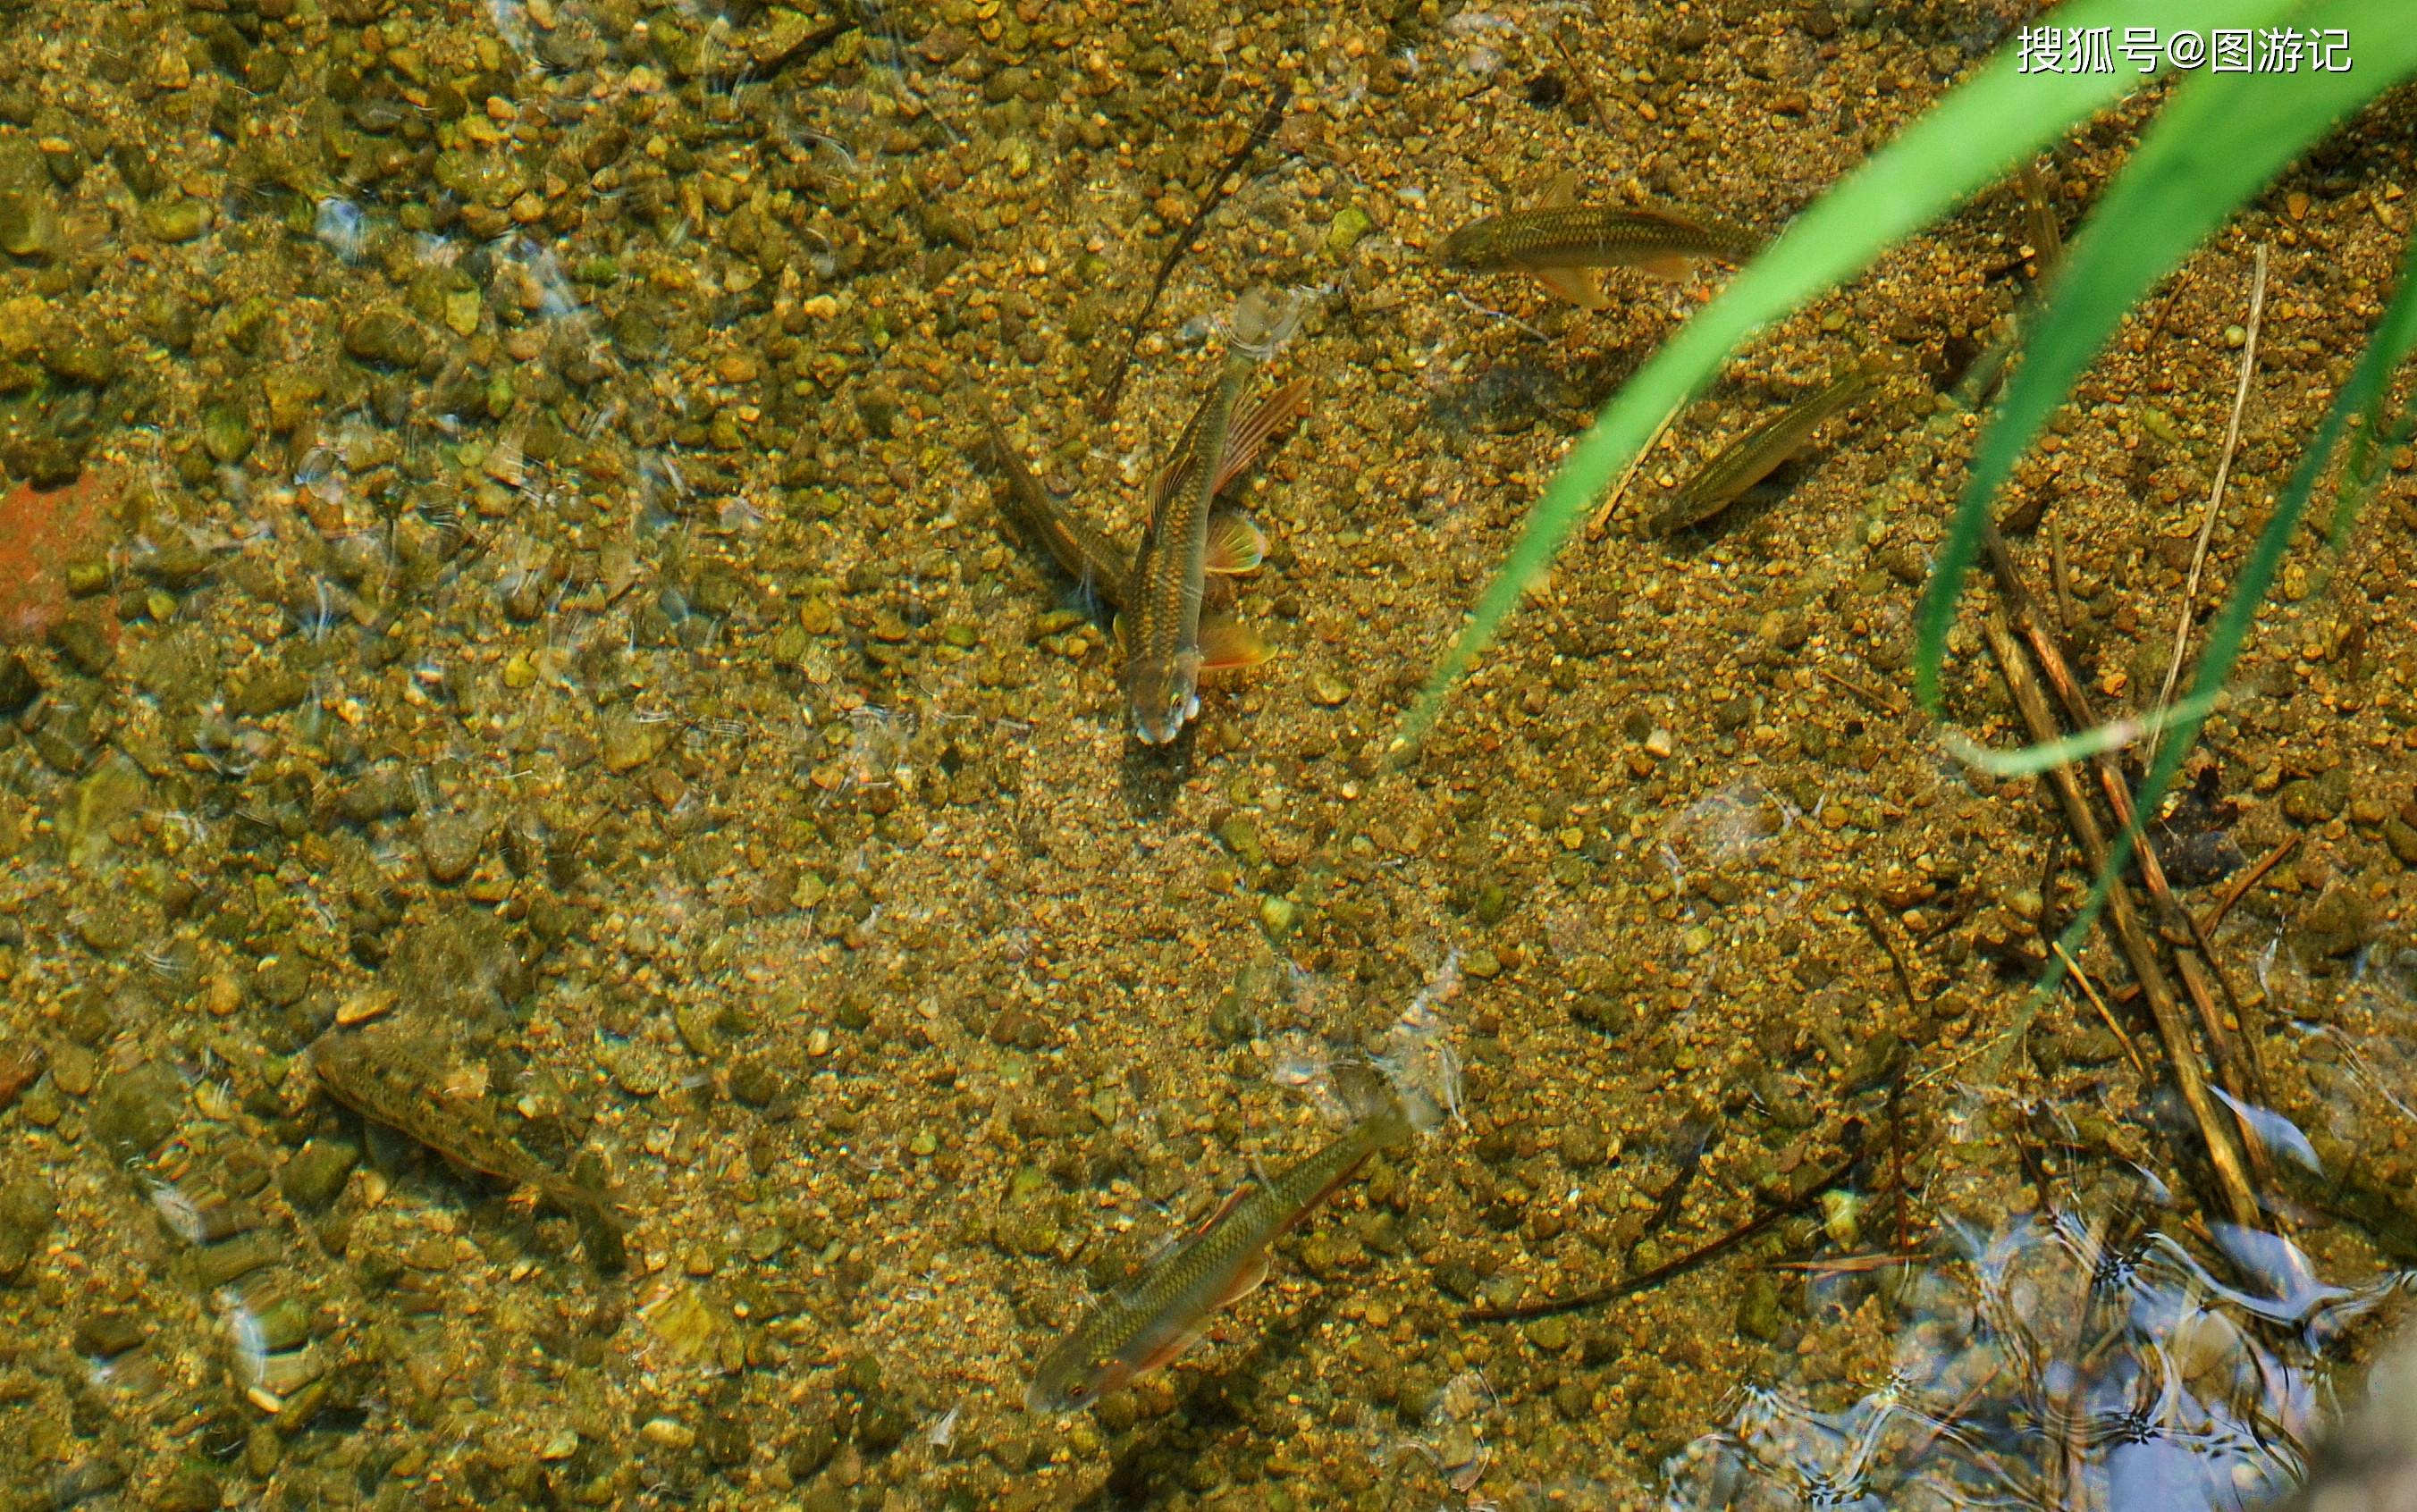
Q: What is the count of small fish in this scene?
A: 6